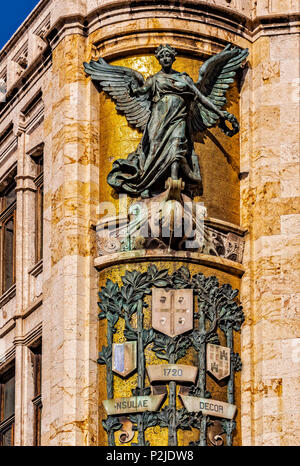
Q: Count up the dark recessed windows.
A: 4